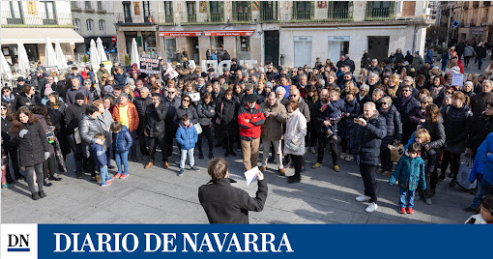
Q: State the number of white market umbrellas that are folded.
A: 7